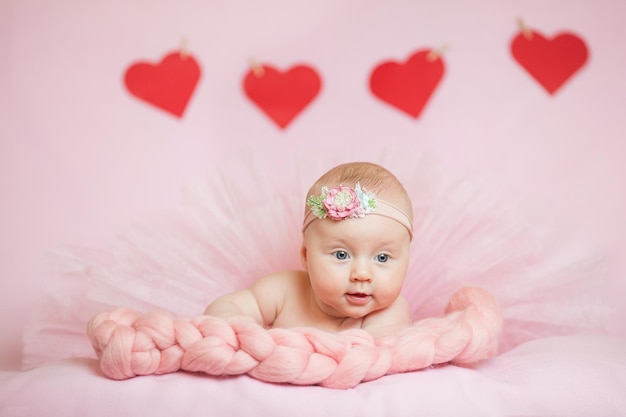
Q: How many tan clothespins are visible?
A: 4